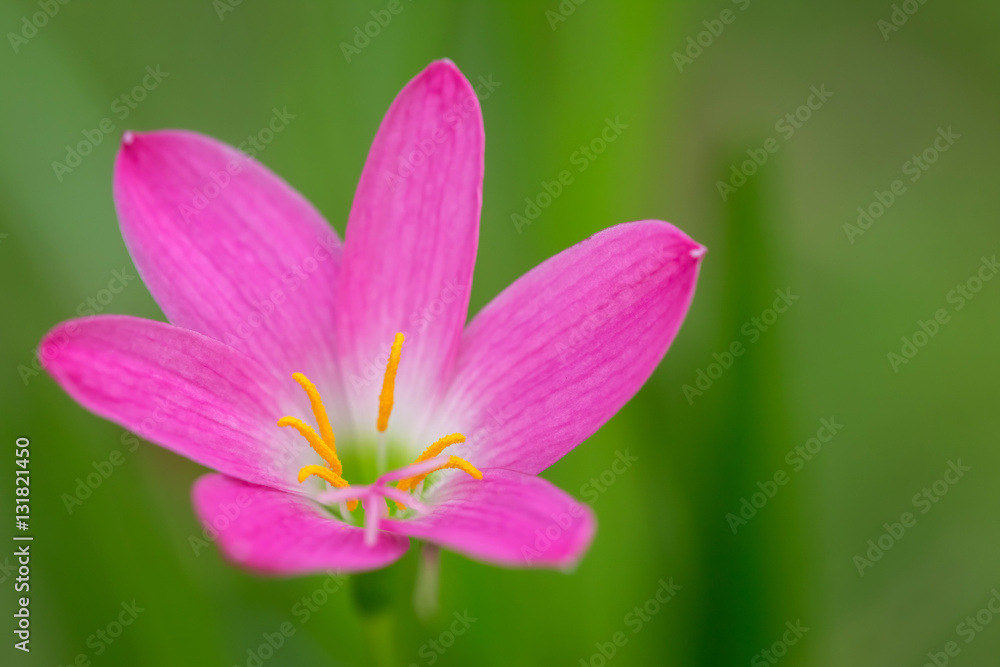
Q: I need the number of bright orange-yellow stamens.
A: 6